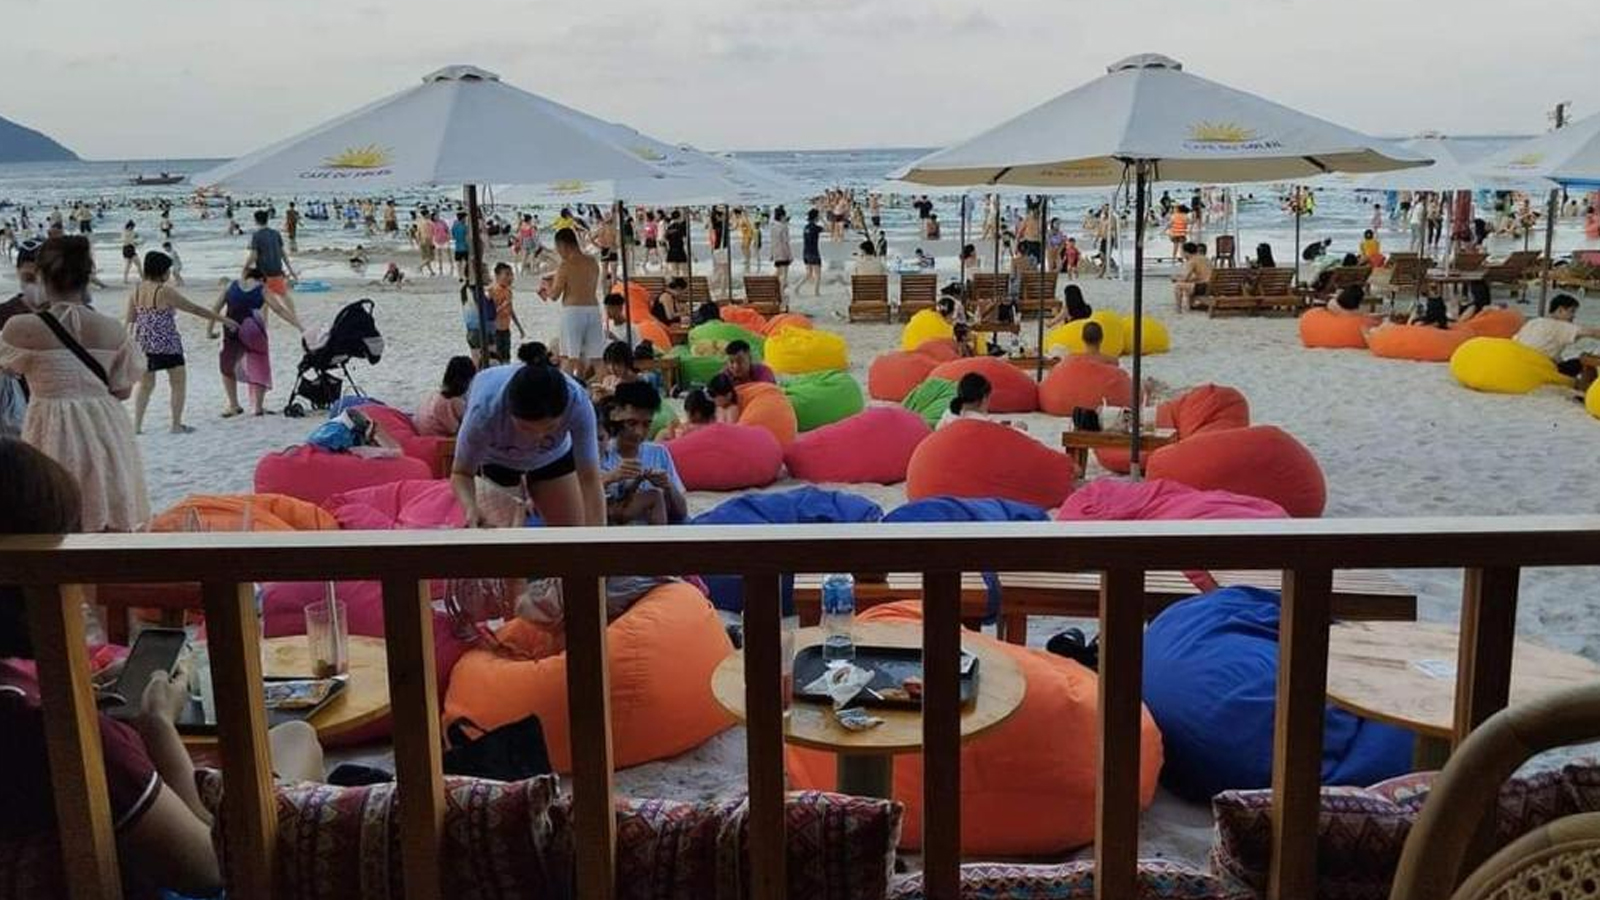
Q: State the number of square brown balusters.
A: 9